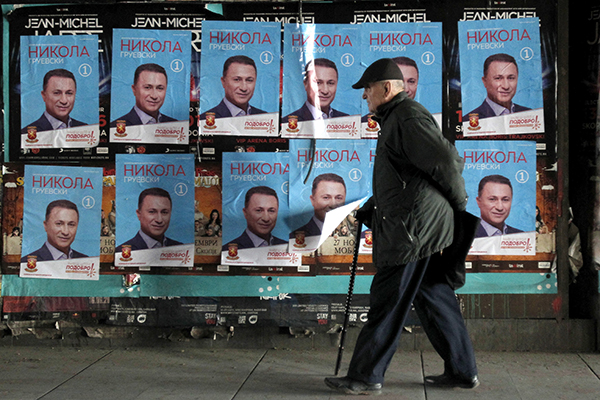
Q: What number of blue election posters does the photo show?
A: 12